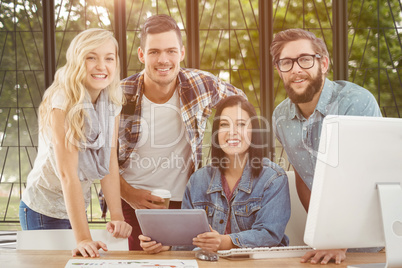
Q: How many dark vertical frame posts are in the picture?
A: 5